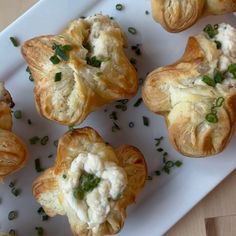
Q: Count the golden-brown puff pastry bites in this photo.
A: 5